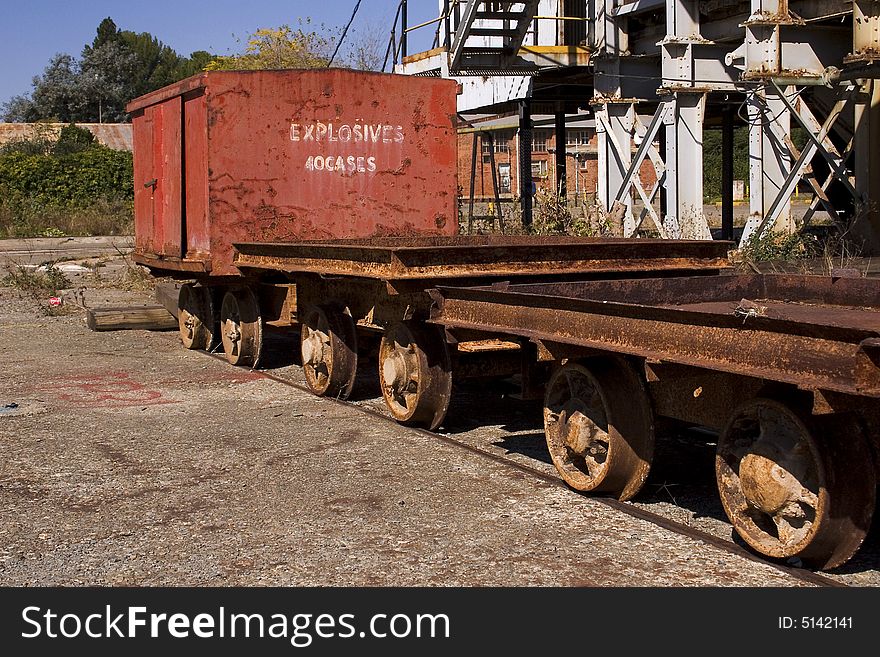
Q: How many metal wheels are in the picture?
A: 6